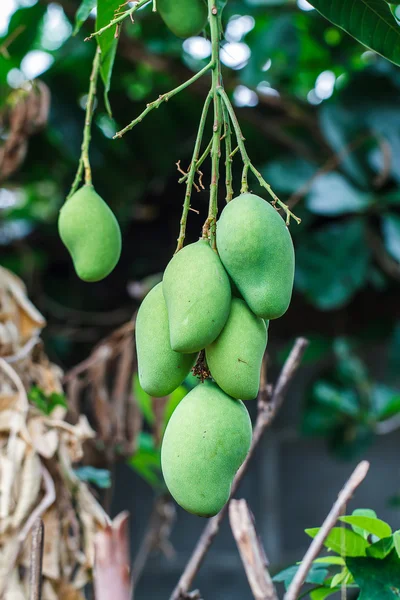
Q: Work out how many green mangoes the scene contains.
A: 7